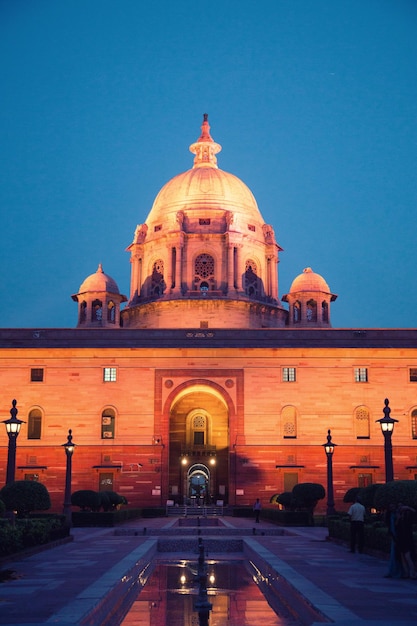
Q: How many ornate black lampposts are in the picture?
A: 4